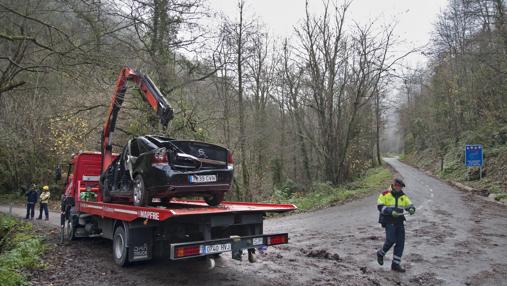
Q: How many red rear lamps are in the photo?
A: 4